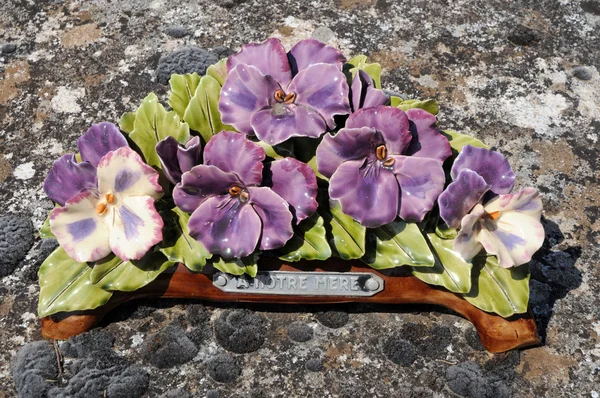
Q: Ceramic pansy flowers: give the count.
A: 5